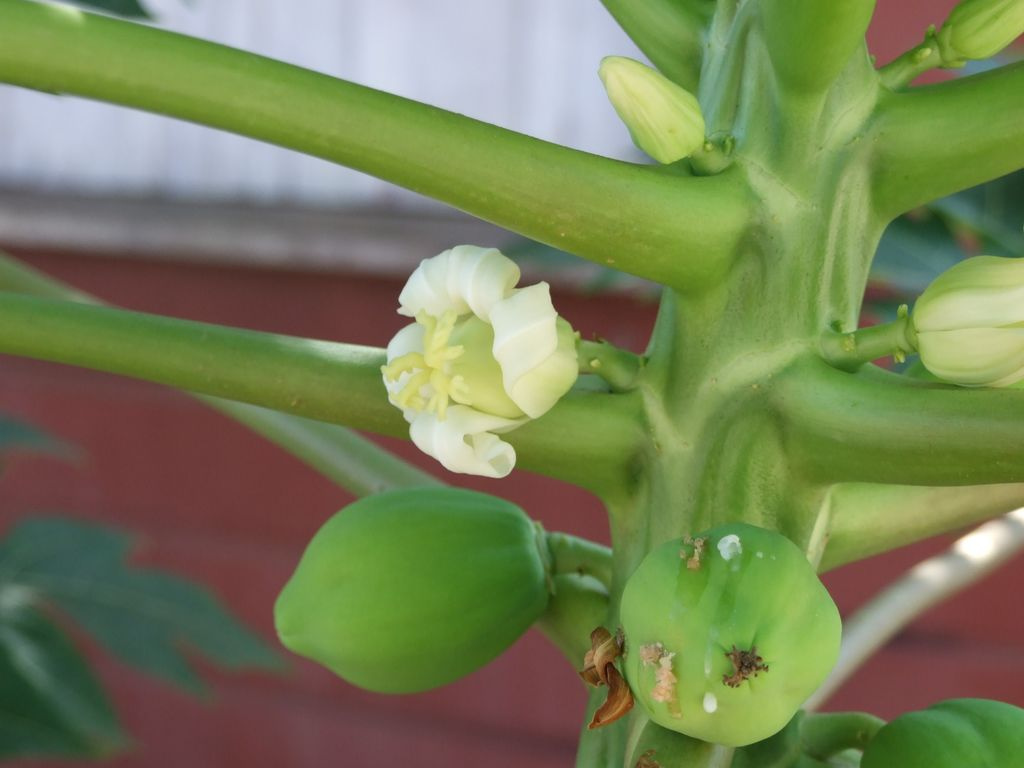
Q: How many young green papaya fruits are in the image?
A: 3